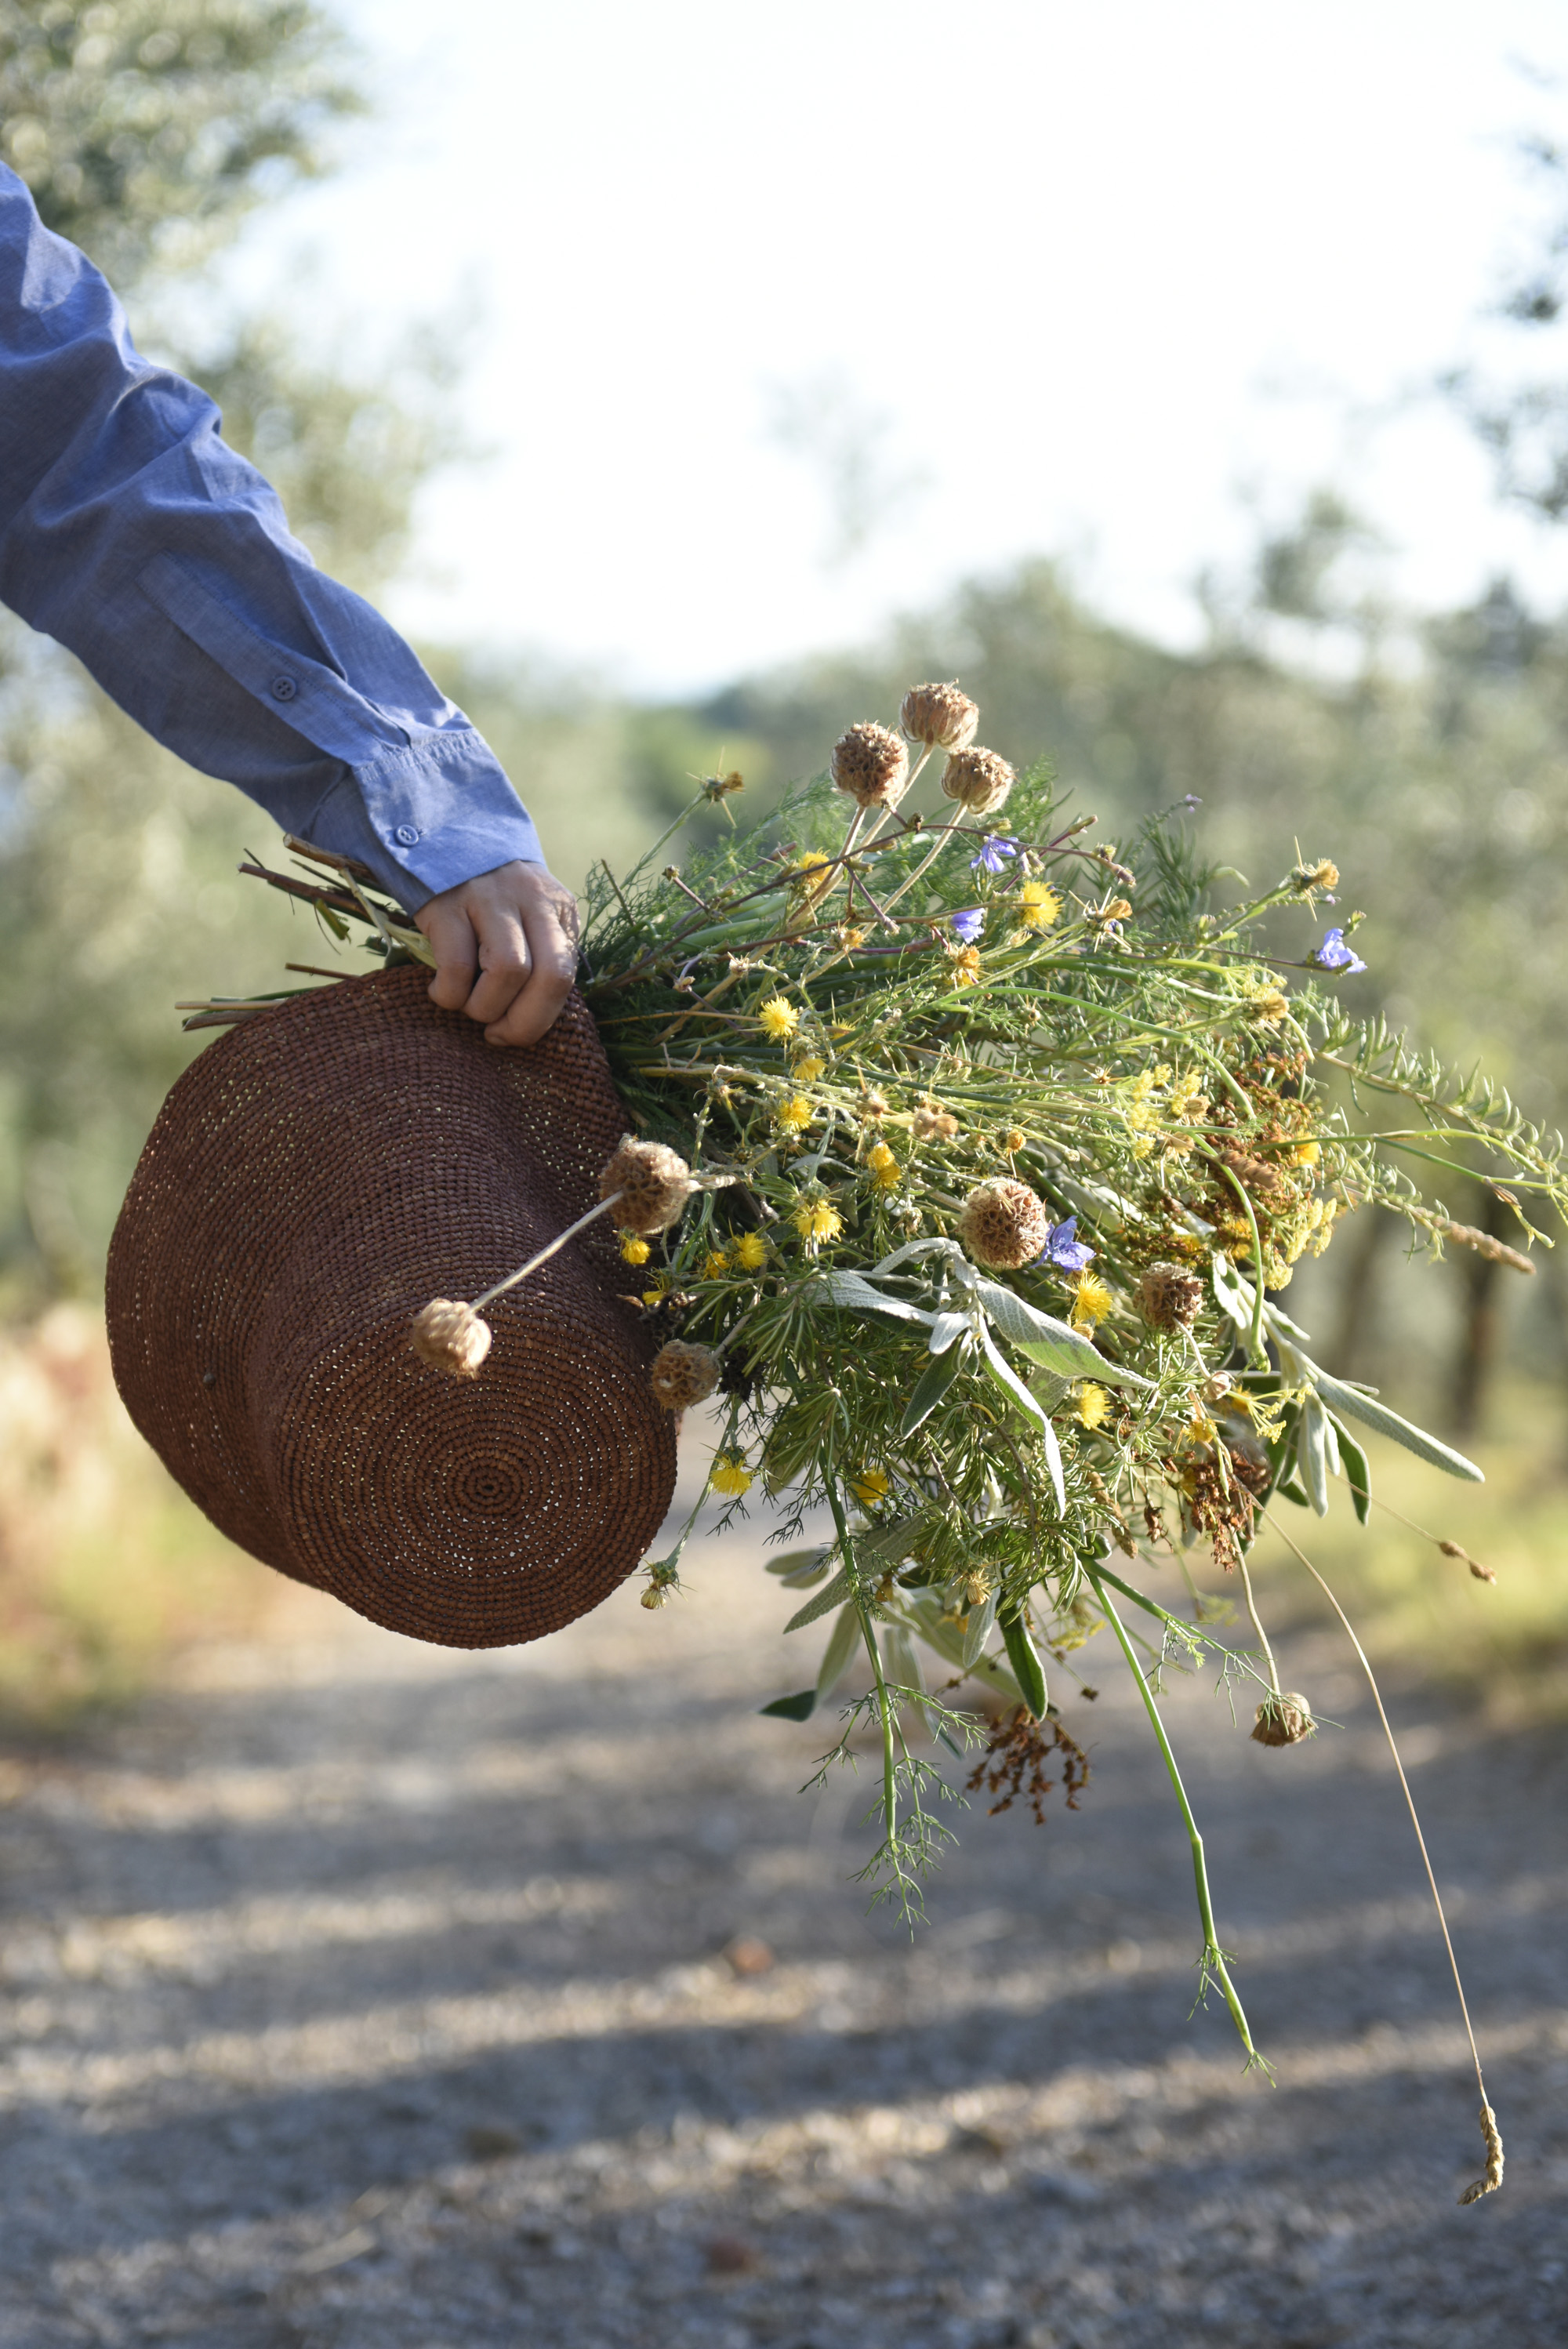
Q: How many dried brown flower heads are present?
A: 9